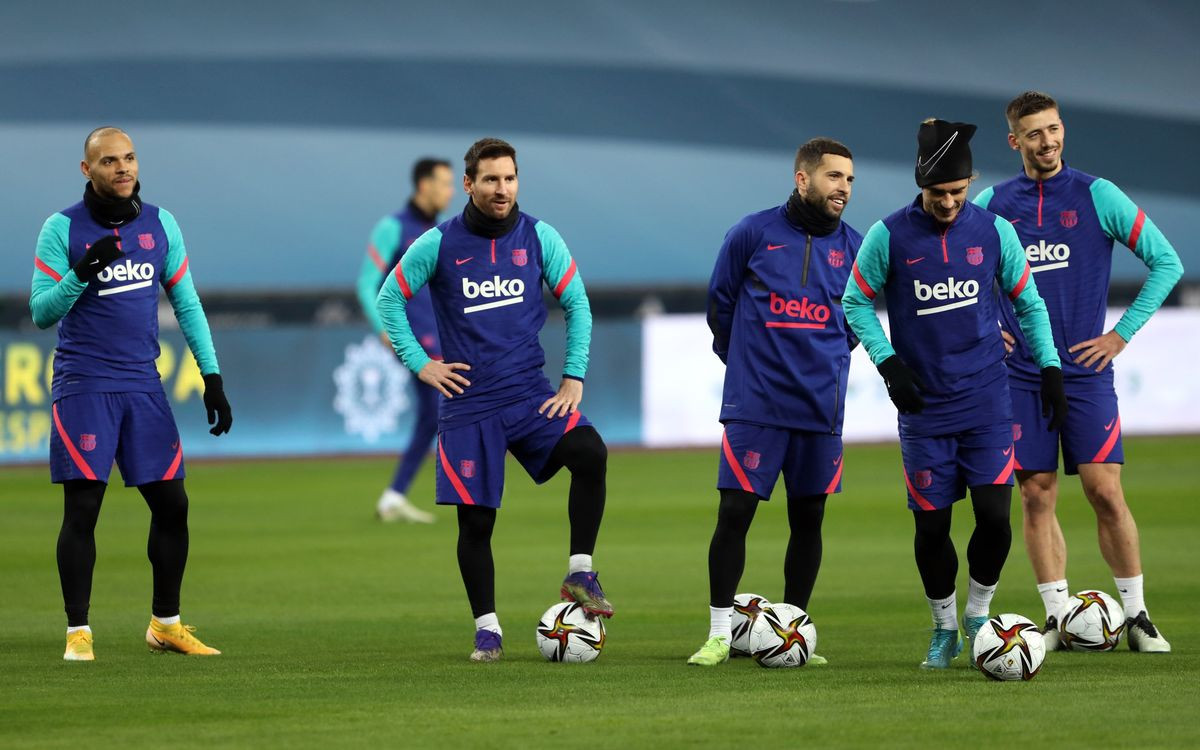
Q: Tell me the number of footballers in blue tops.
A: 6